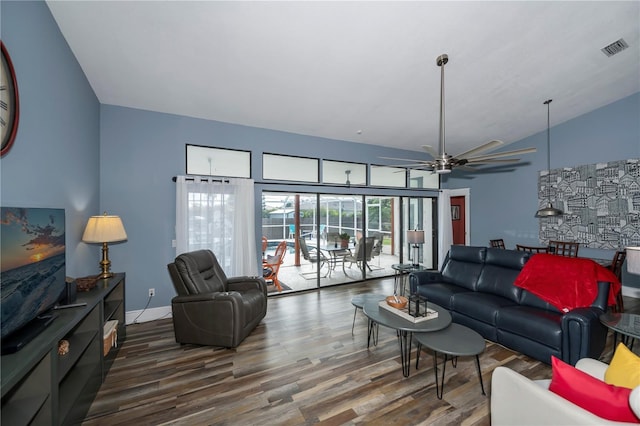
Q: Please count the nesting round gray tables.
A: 3